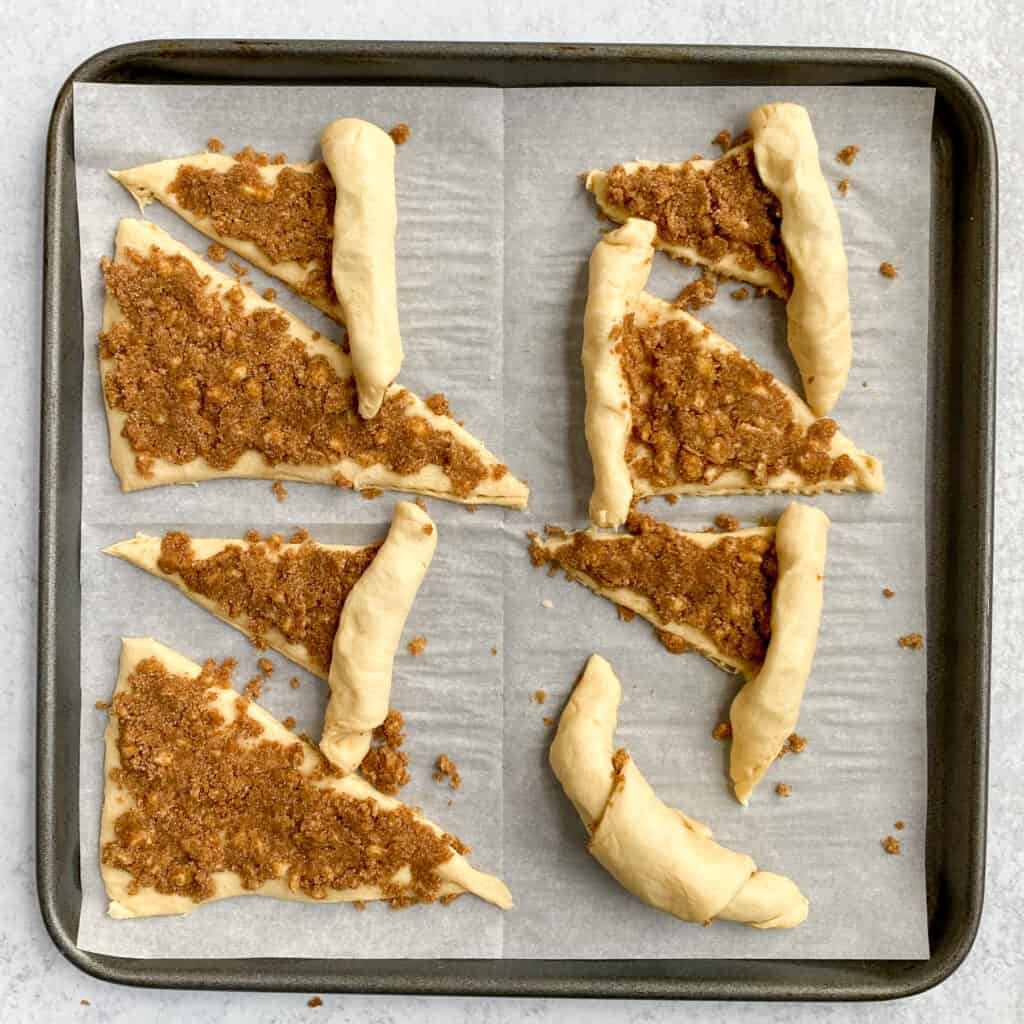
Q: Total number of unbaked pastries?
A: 8